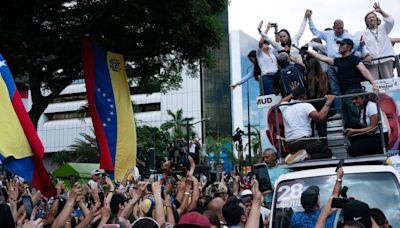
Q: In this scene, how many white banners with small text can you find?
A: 2